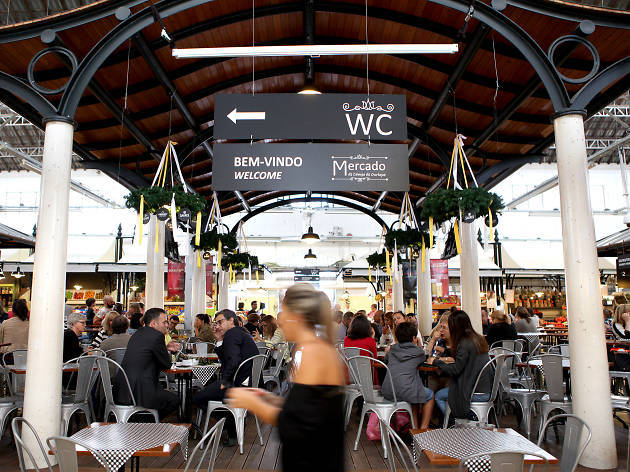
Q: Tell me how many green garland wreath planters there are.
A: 6